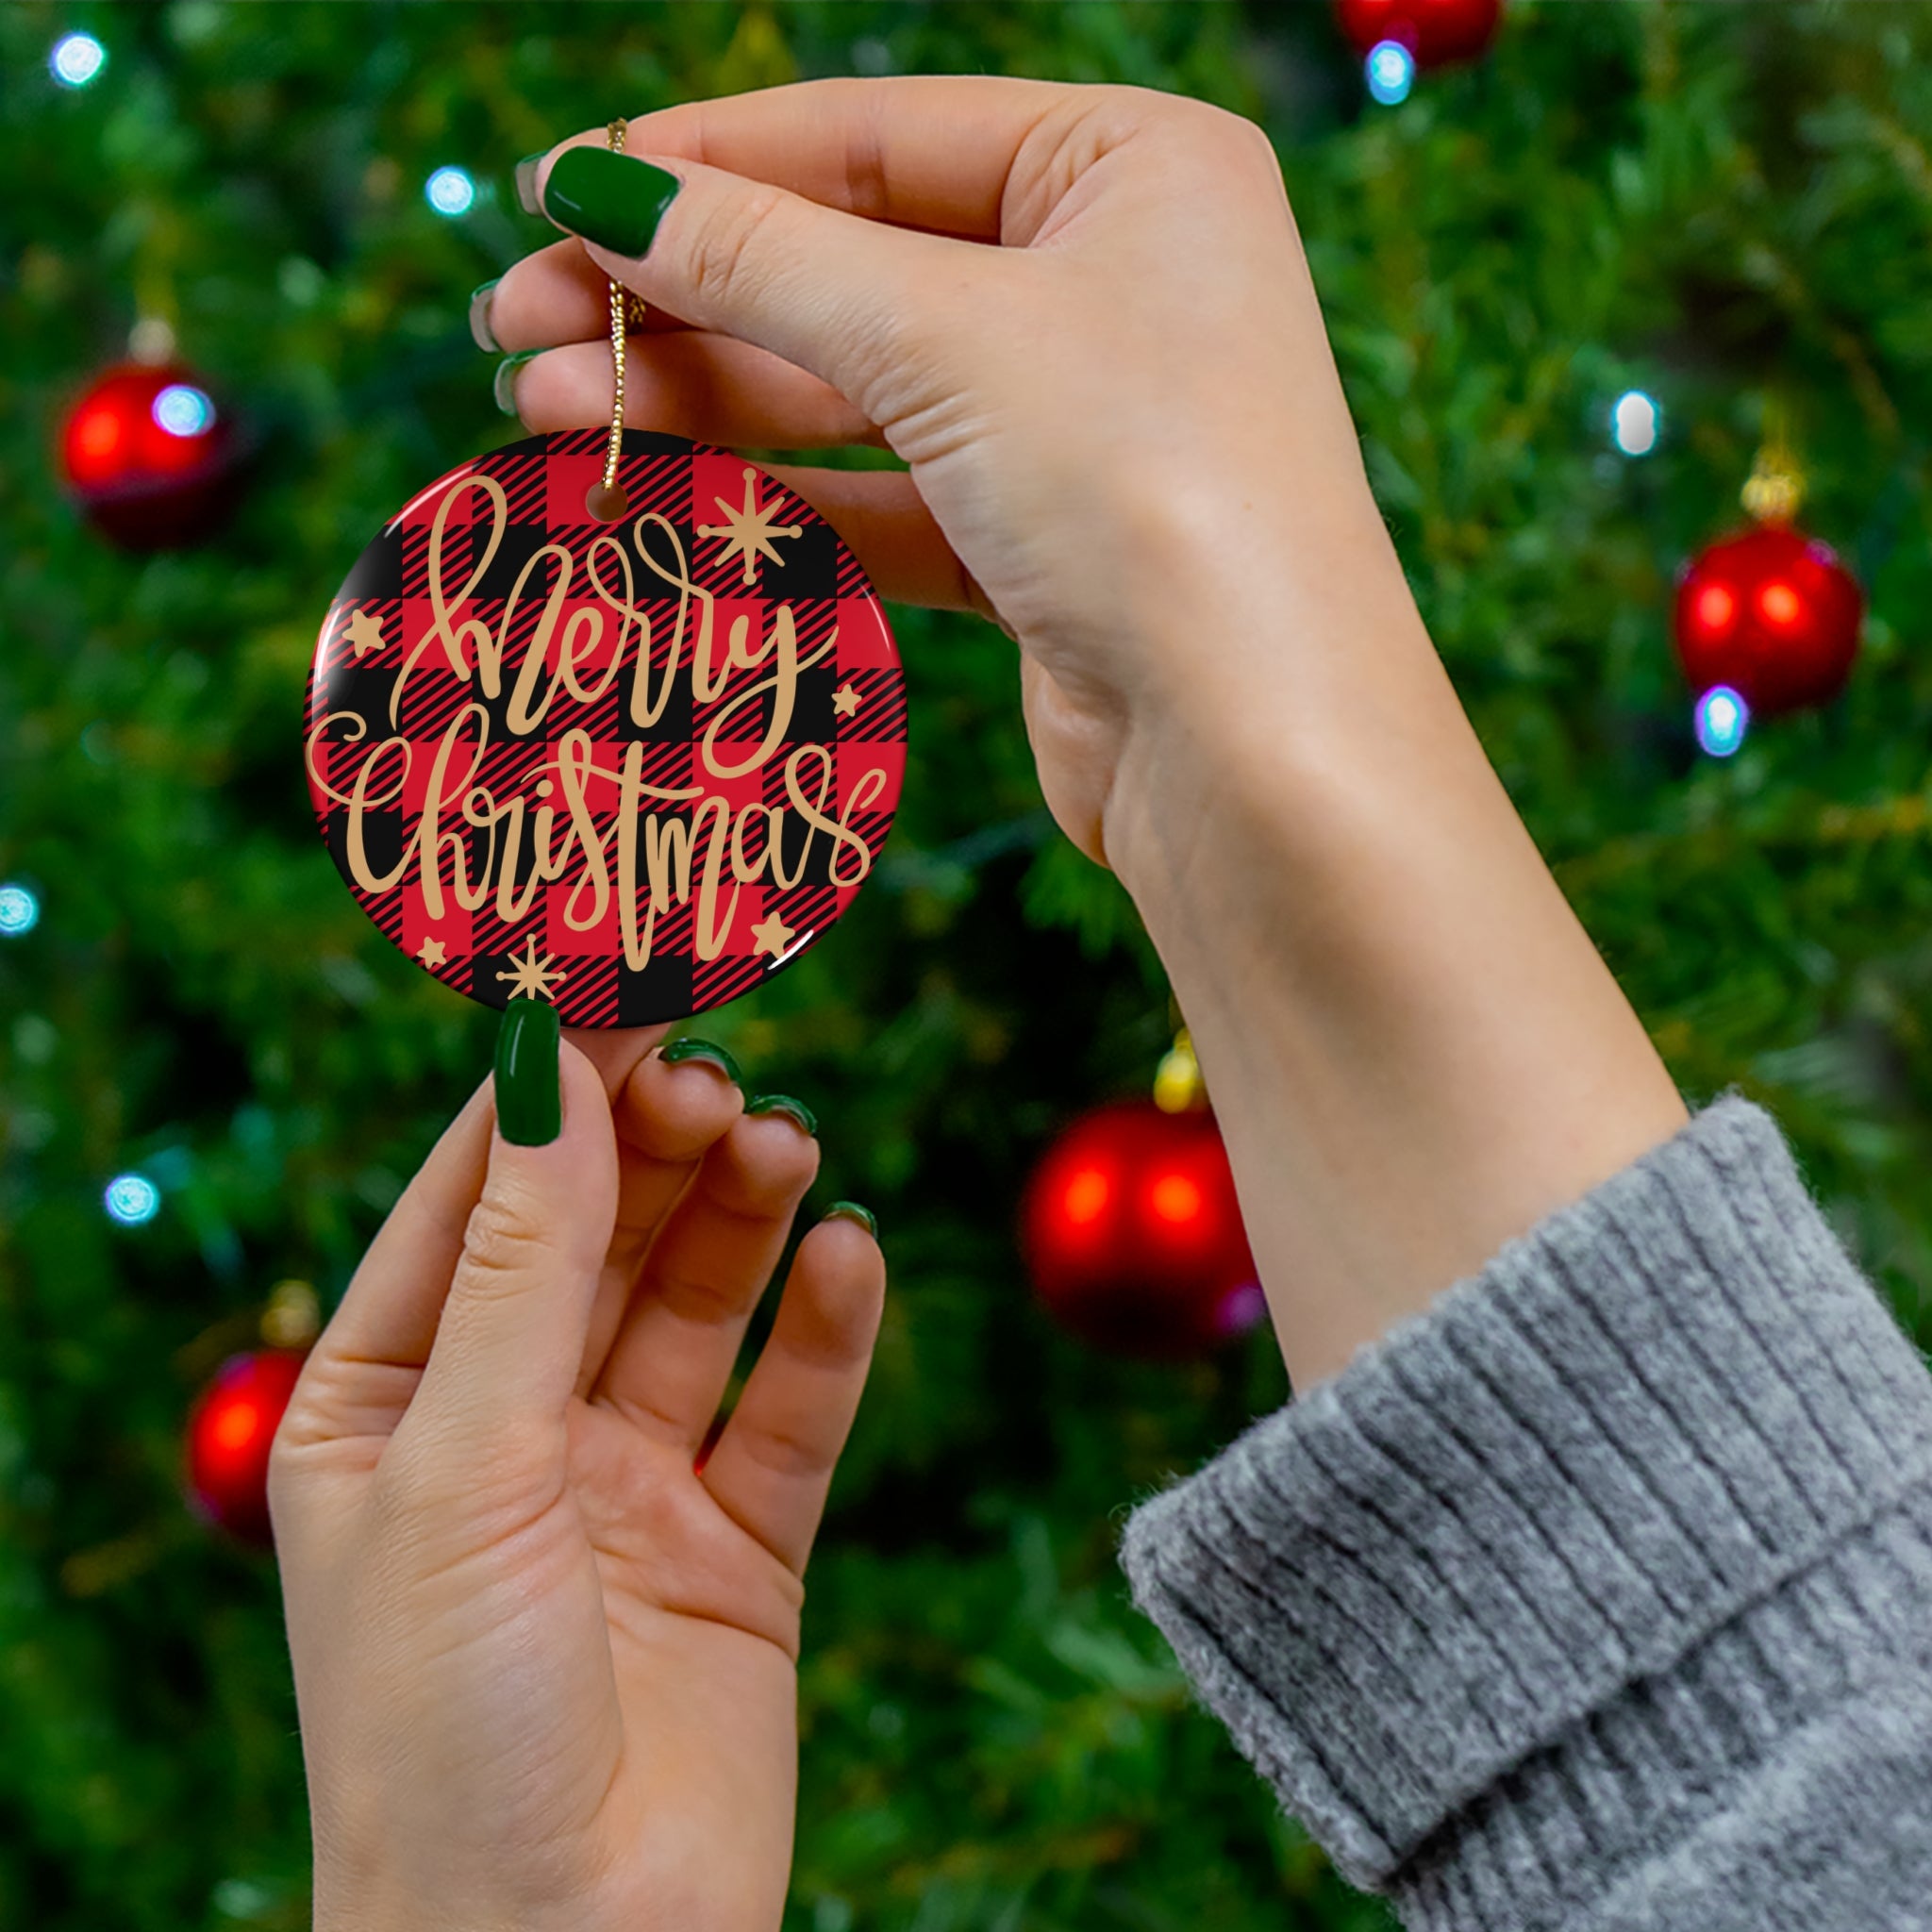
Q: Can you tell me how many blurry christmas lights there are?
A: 8